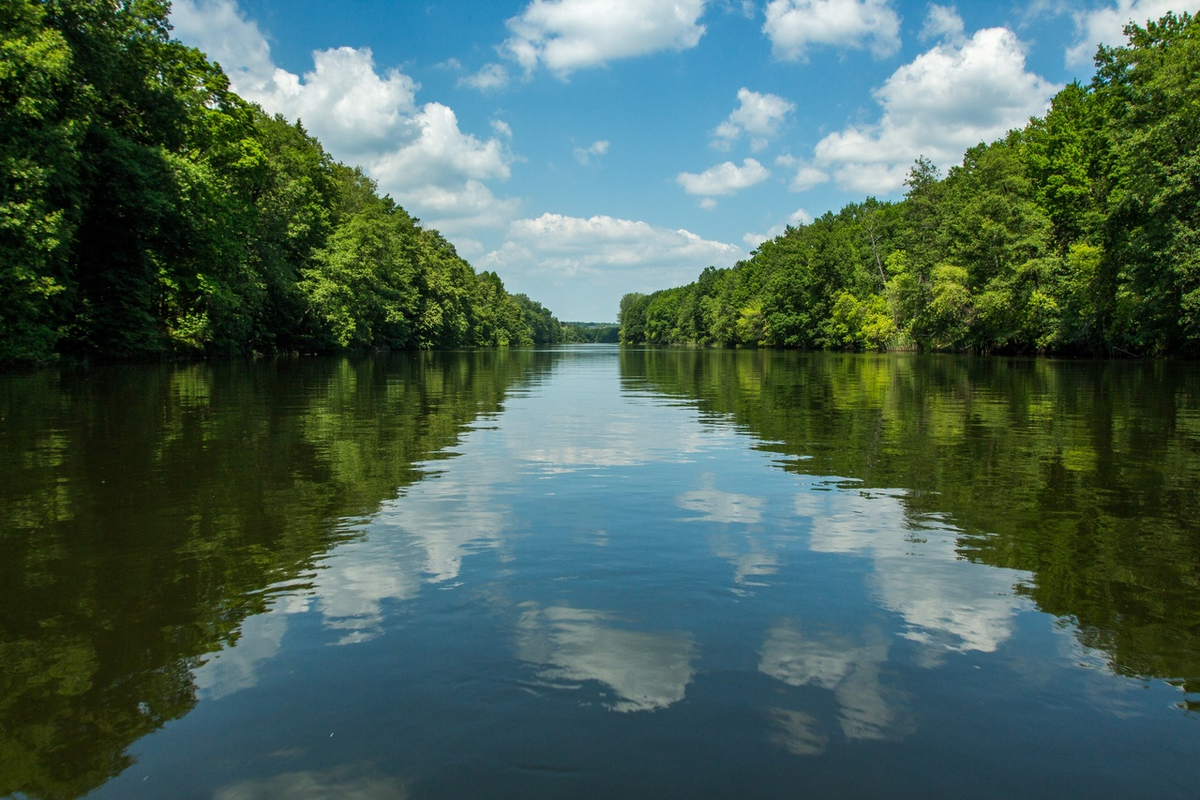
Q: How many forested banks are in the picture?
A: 2